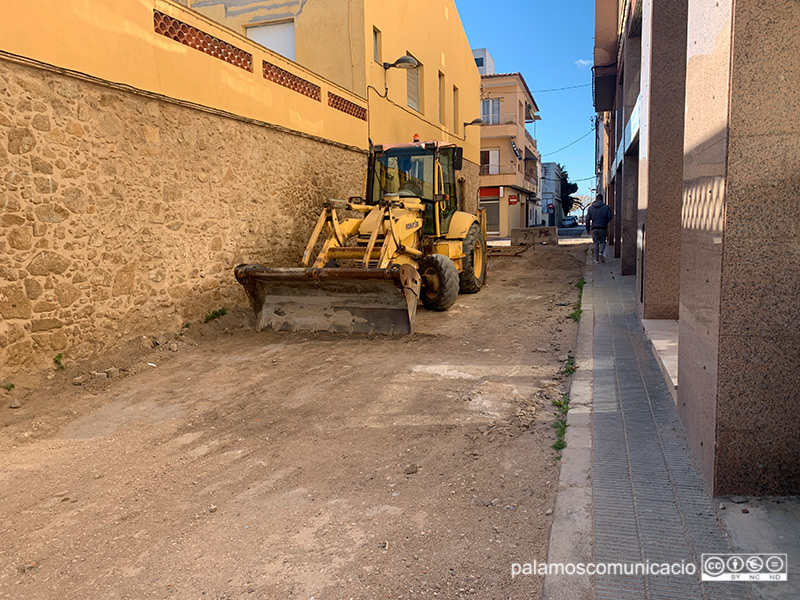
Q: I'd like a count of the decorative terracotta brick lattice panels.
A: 3